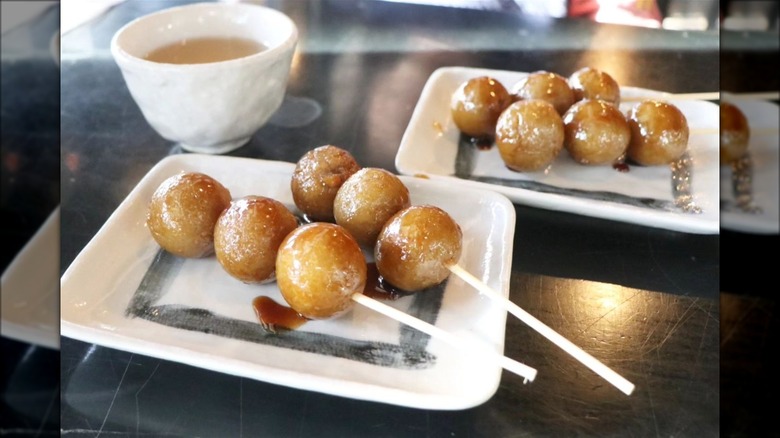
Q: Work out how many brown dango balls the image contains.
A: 12